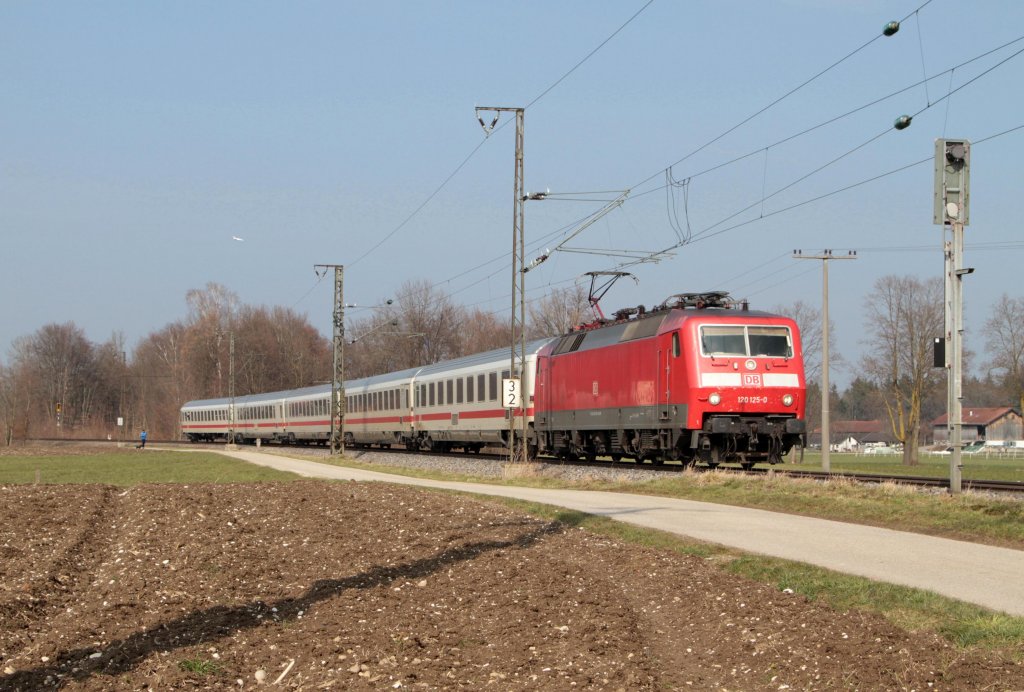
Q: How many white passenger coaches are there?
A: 5